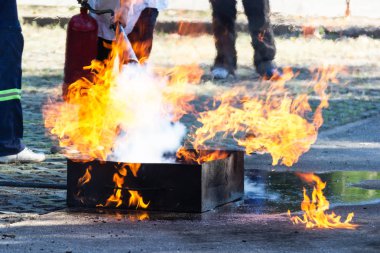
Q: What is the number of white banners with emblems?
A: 0